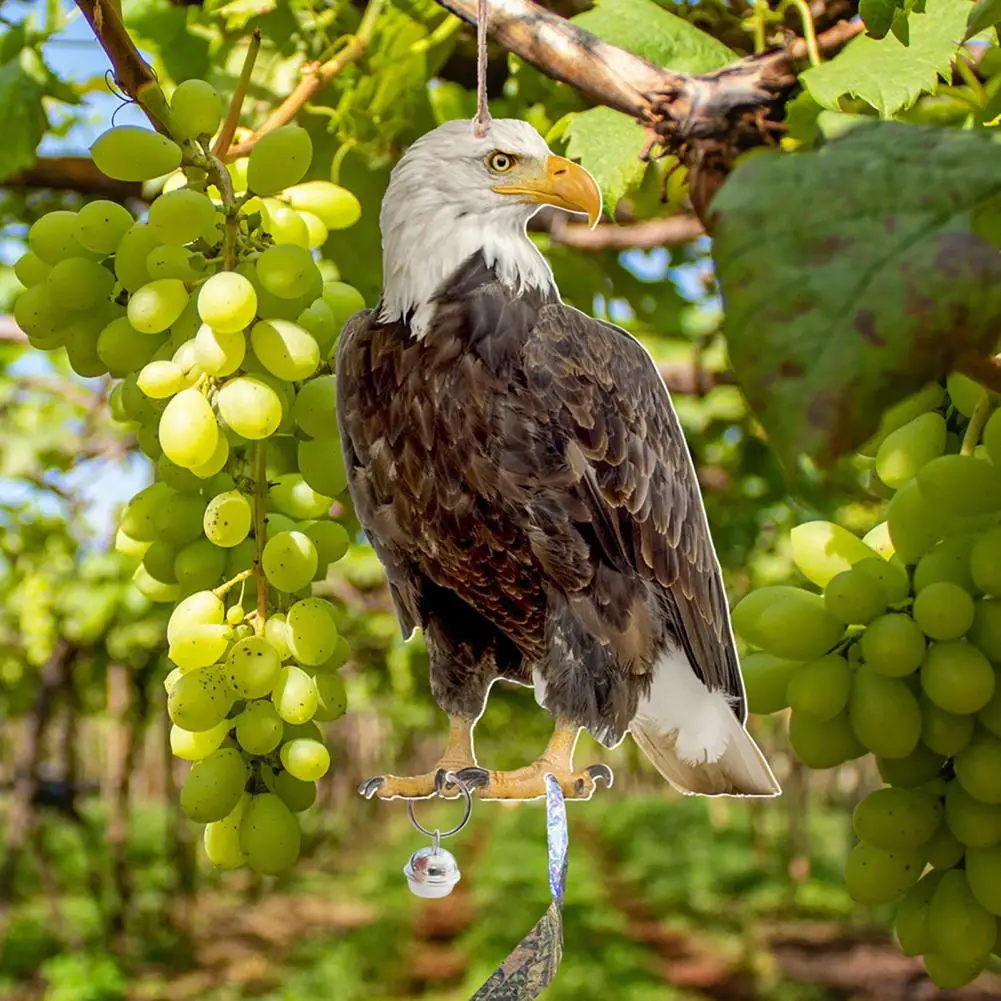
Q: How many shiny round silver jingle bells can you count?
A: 1